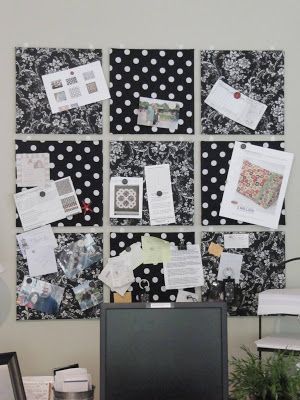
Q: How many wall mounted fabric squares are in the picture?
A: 9